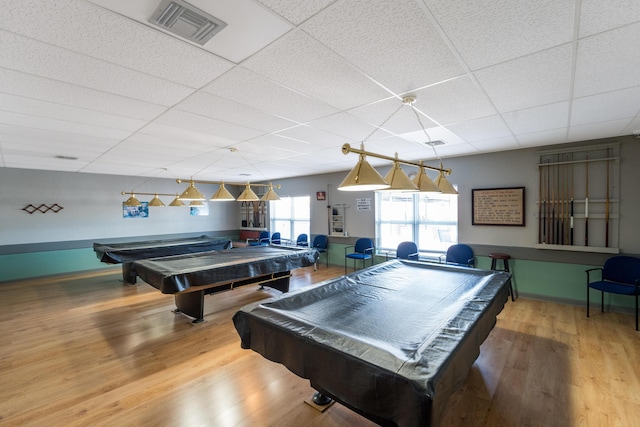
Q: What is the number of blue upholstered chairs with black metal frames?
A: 8